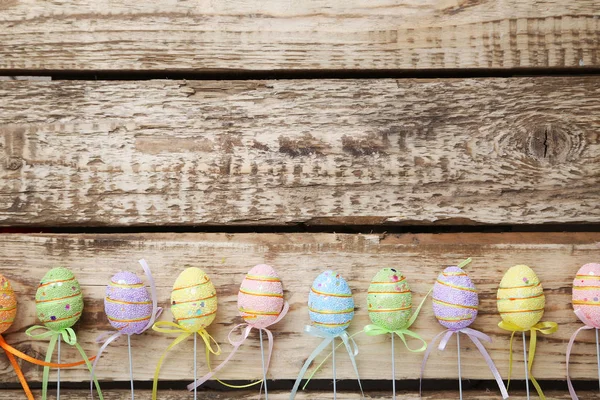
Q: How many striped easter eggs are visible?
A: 10